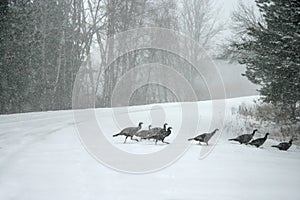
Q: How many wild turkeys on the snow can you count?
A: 8